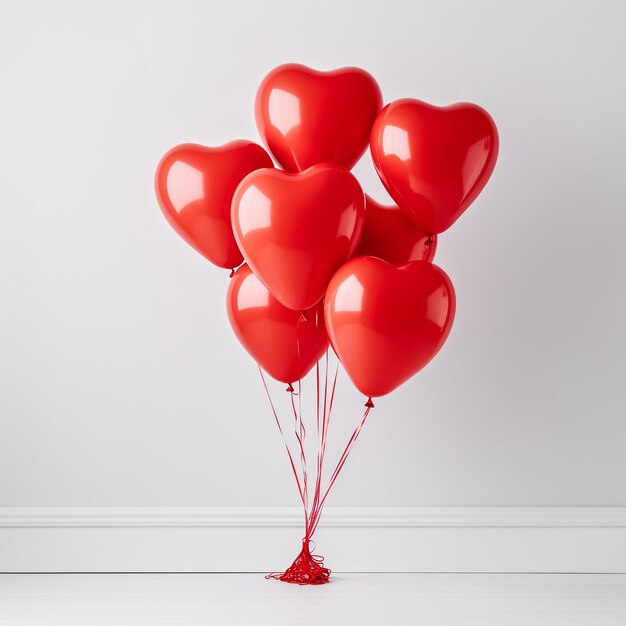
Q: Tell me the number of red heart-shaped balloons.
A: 7